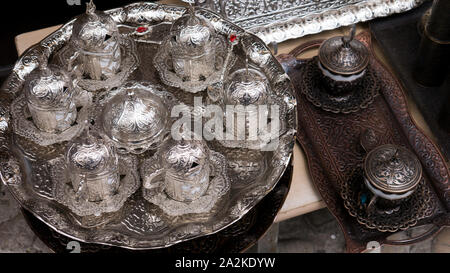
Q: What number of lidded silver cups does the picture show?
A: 6